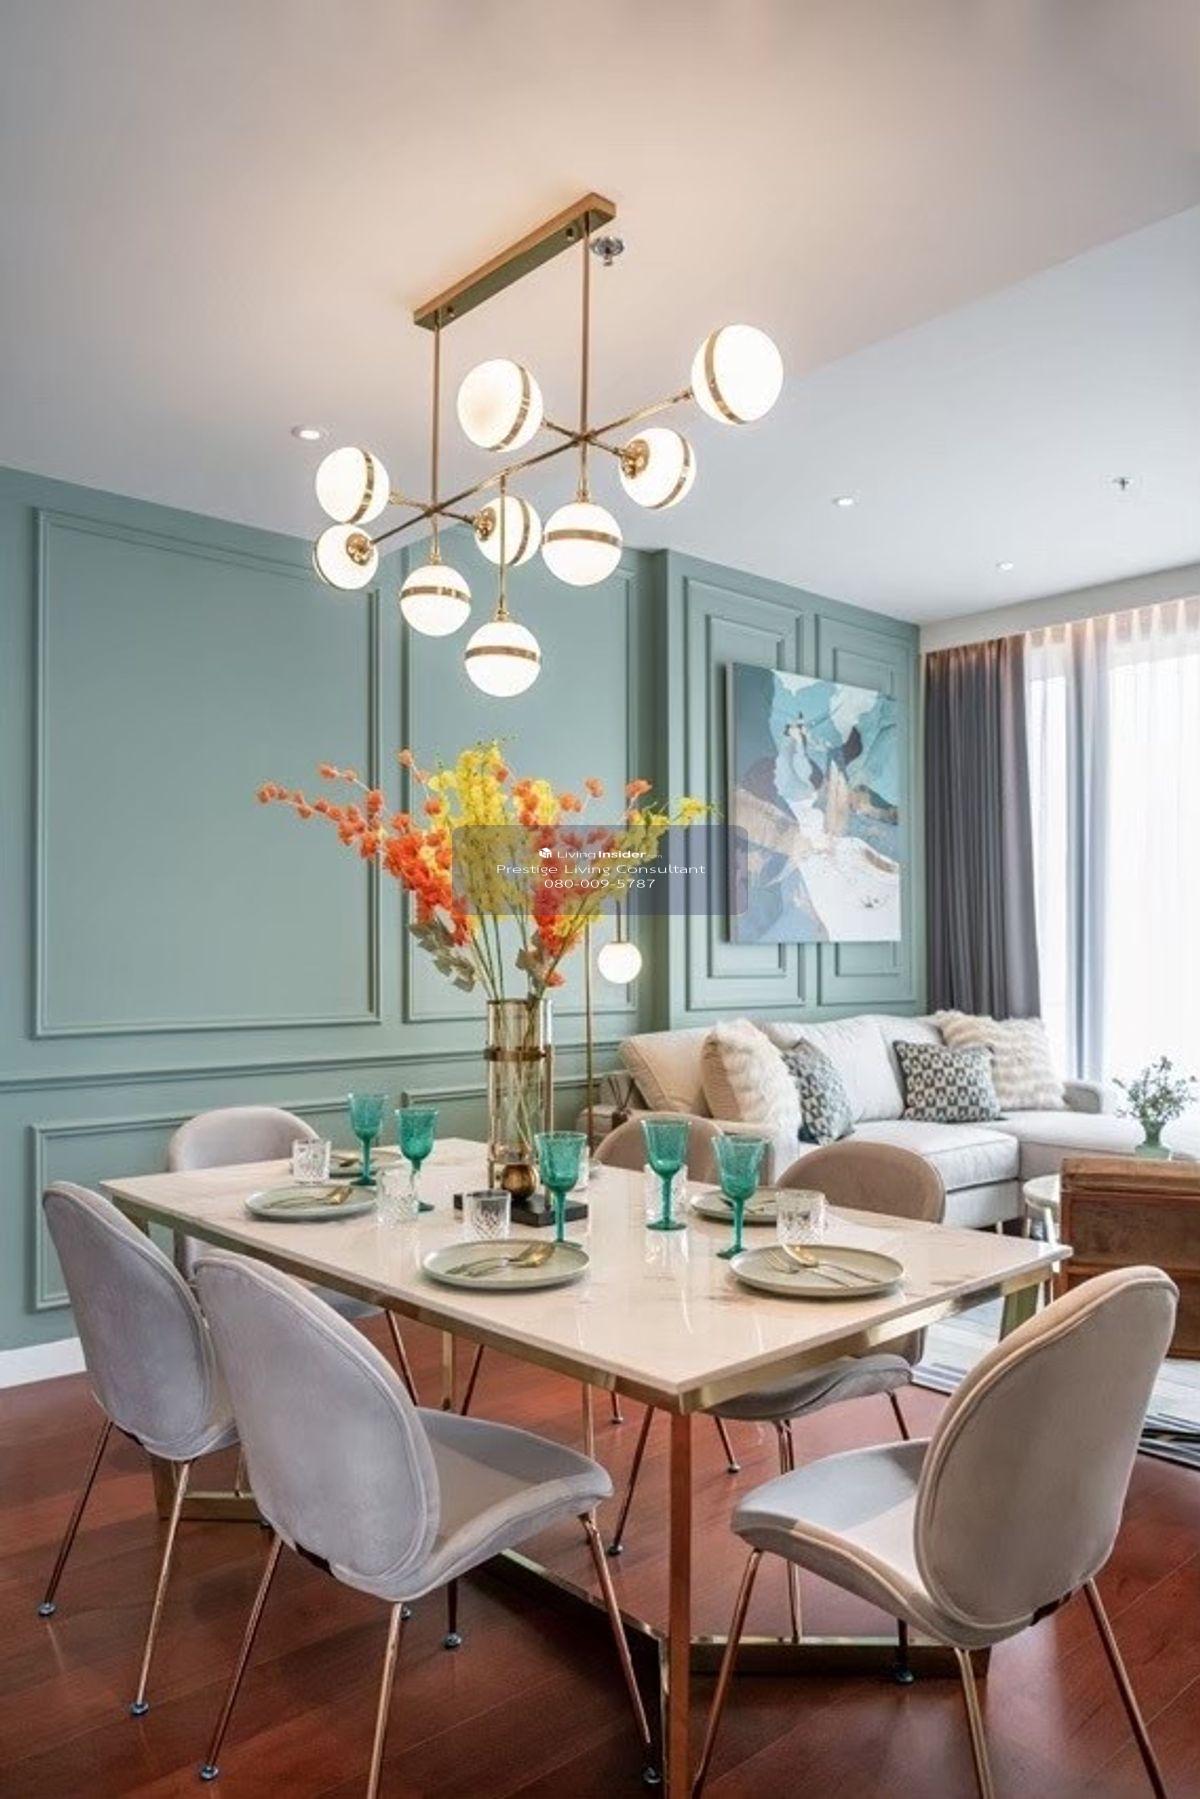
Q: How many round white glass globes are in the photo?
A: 10